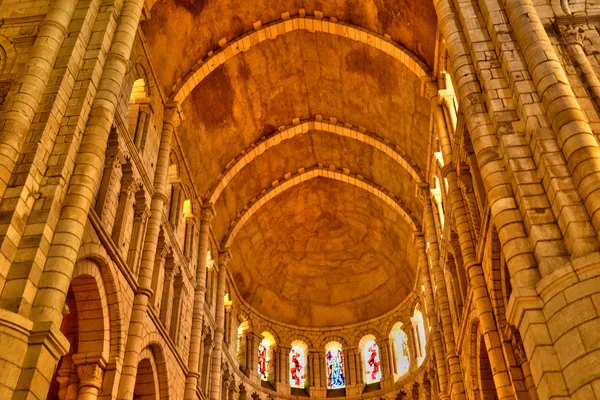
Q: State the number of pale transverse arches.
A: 3